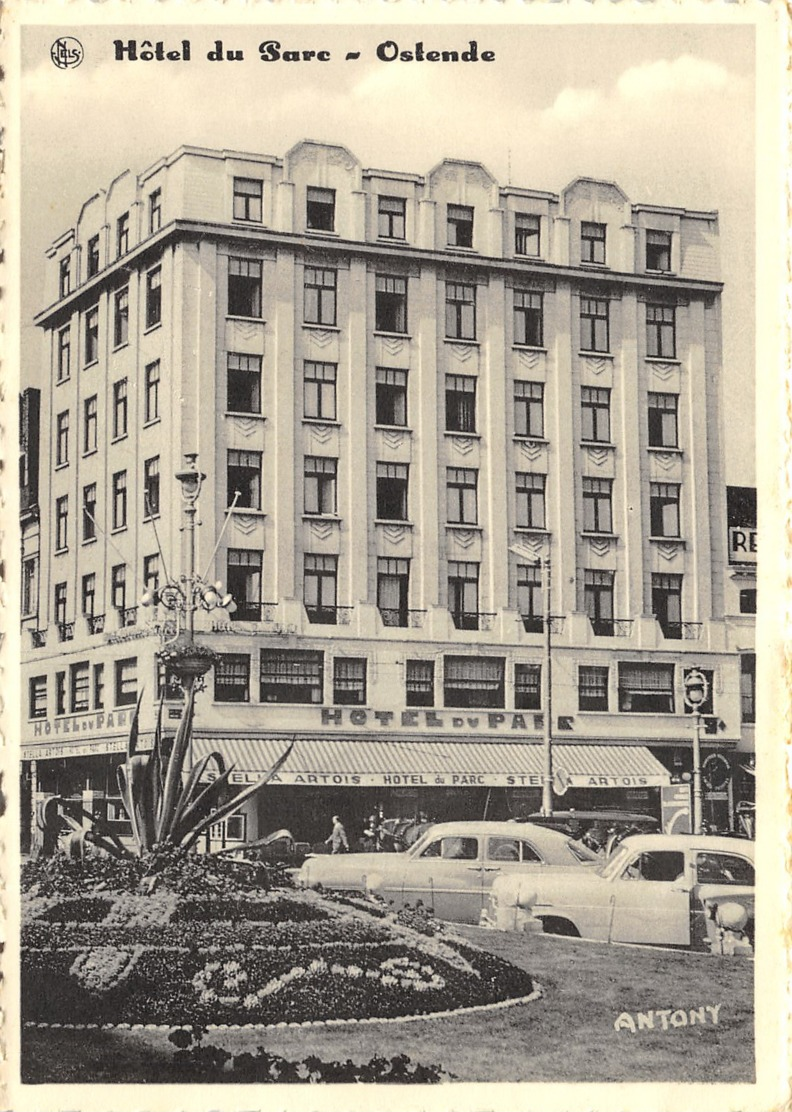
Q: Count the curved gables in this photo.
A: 5